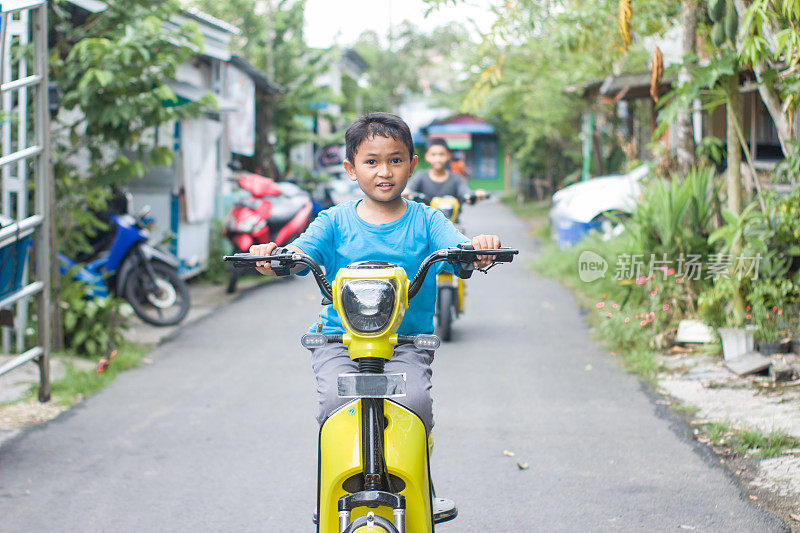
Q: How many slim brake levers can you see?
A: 2